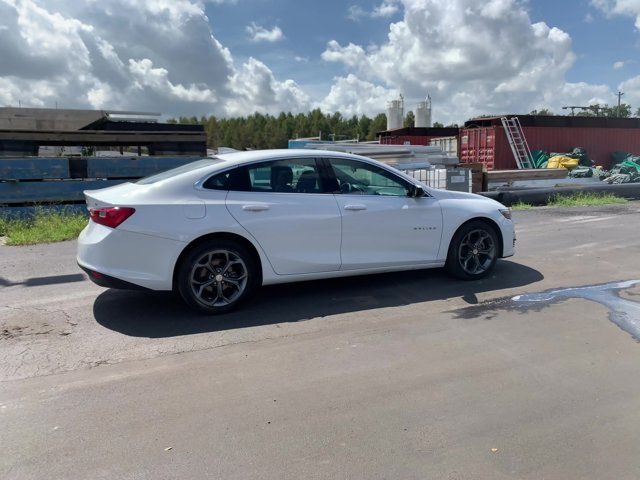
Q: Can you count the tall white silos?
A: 2